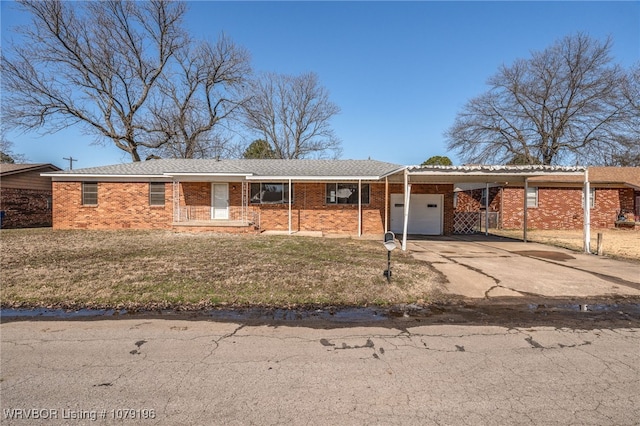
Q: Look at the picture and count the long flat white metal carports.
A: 1